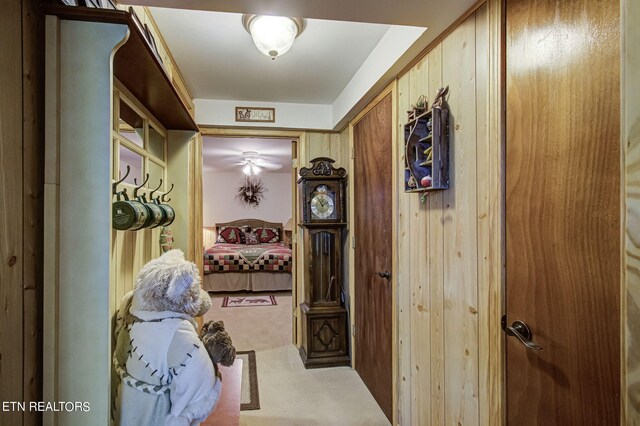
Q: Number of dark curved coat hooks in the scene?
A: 4